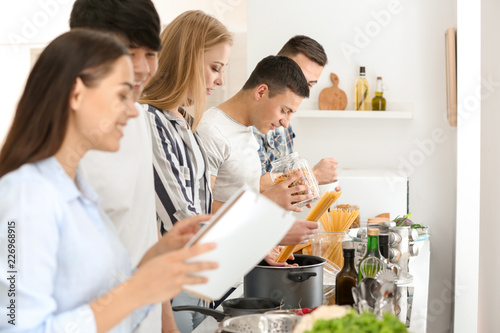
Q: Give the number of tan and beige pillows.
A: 0